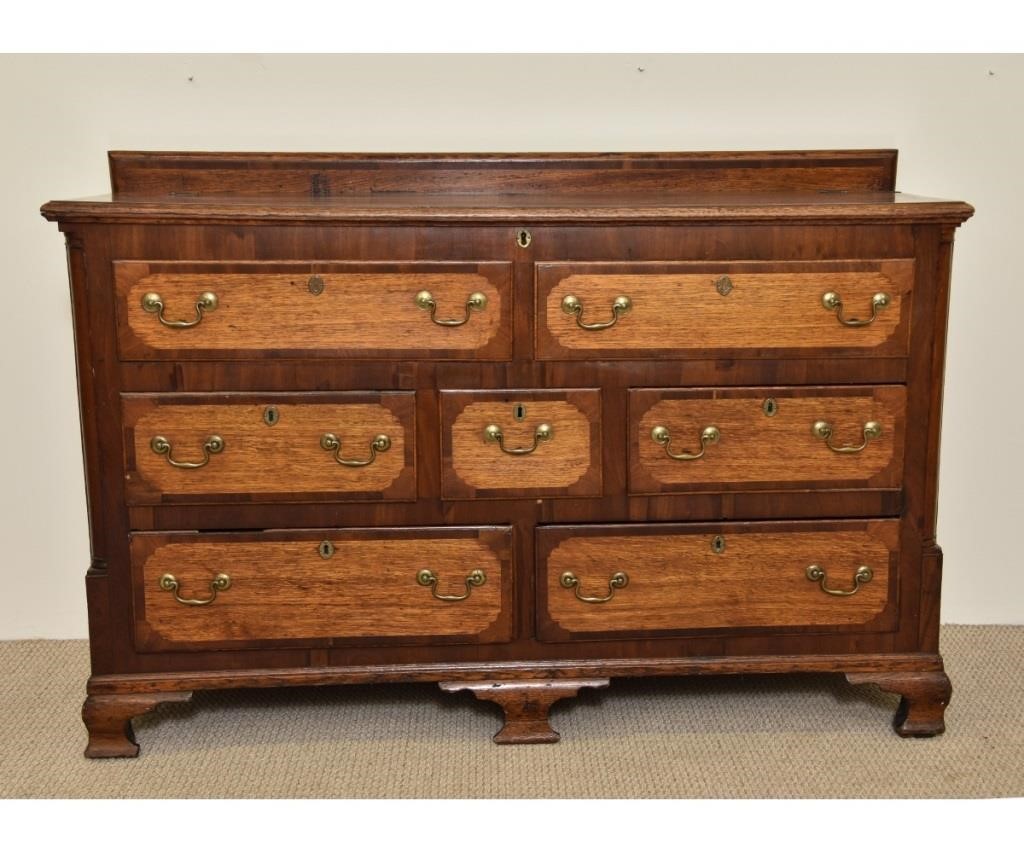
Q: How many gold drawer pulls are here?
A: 13